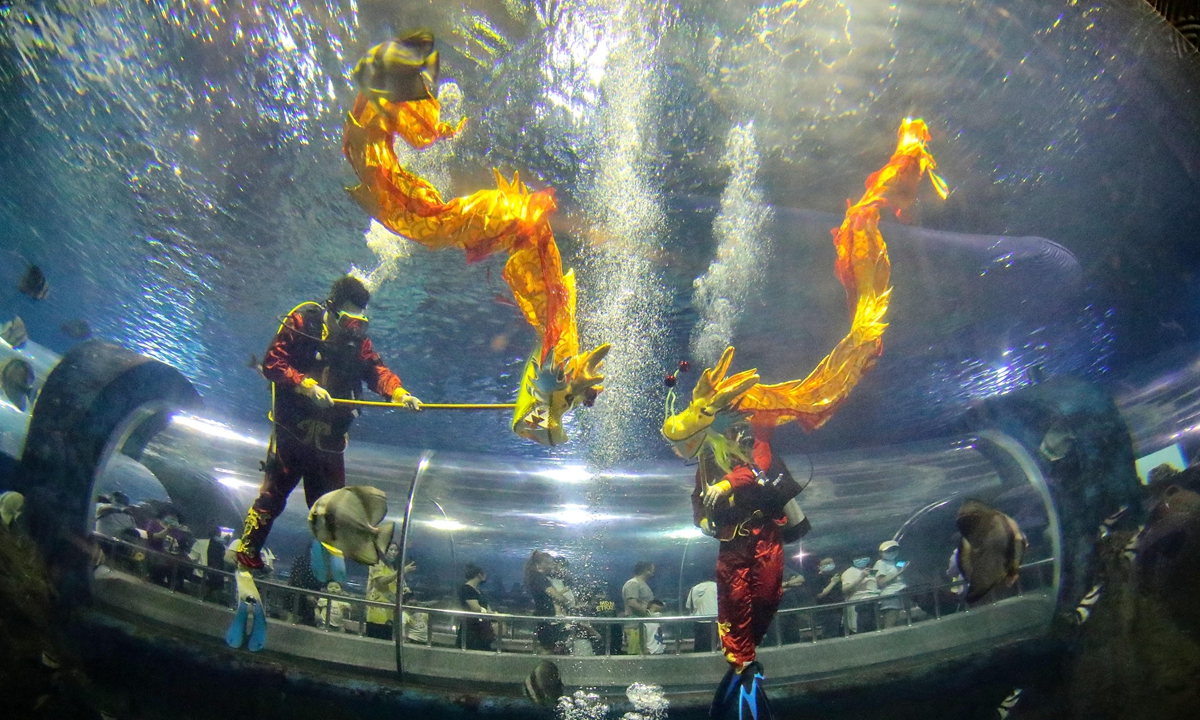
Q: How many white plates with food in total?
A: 0